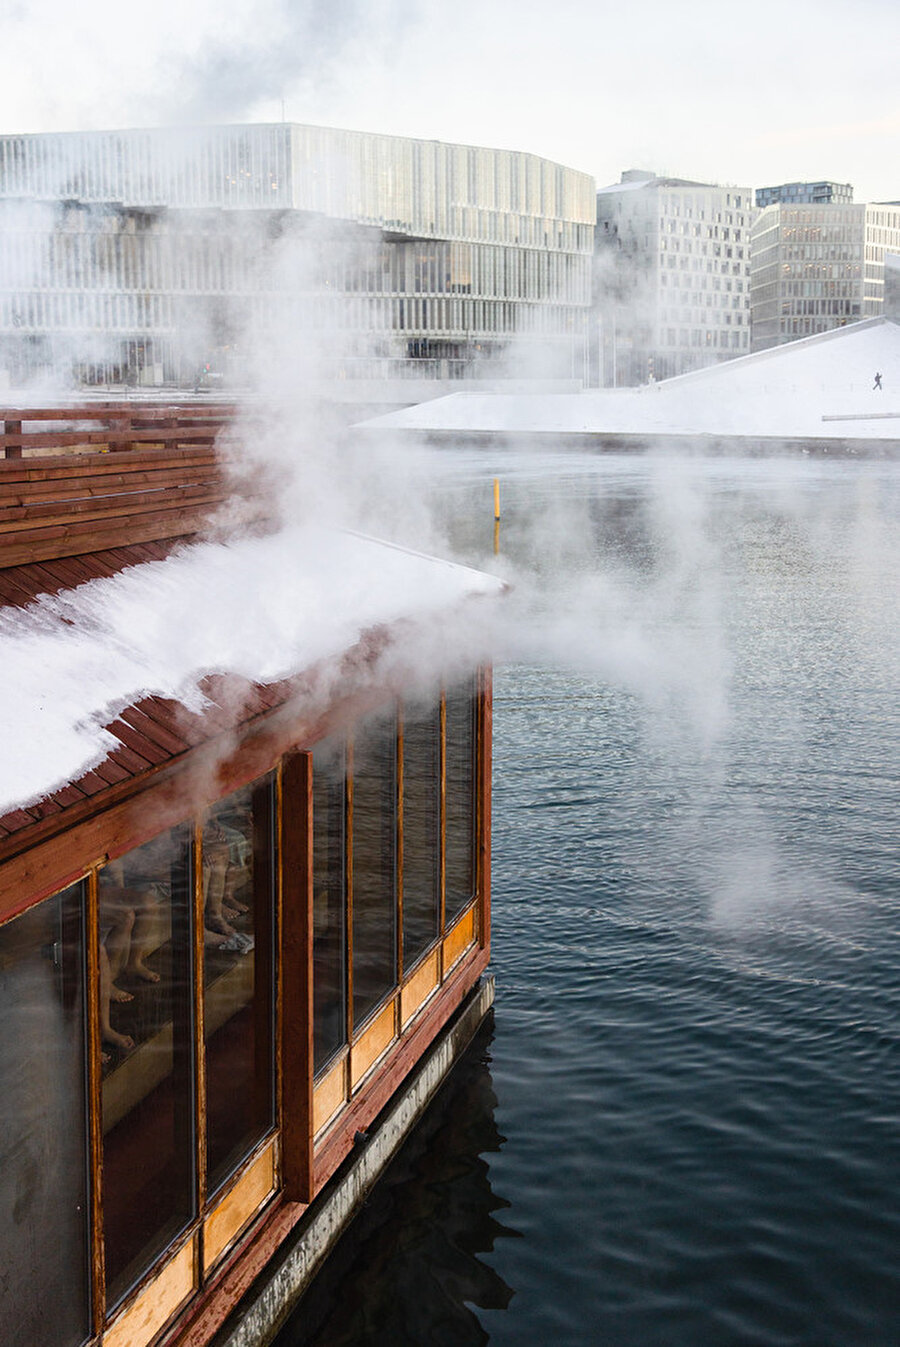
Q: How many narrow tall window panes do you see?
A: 7